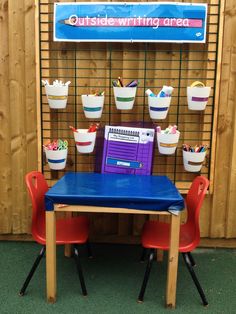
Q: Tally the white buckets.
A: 9